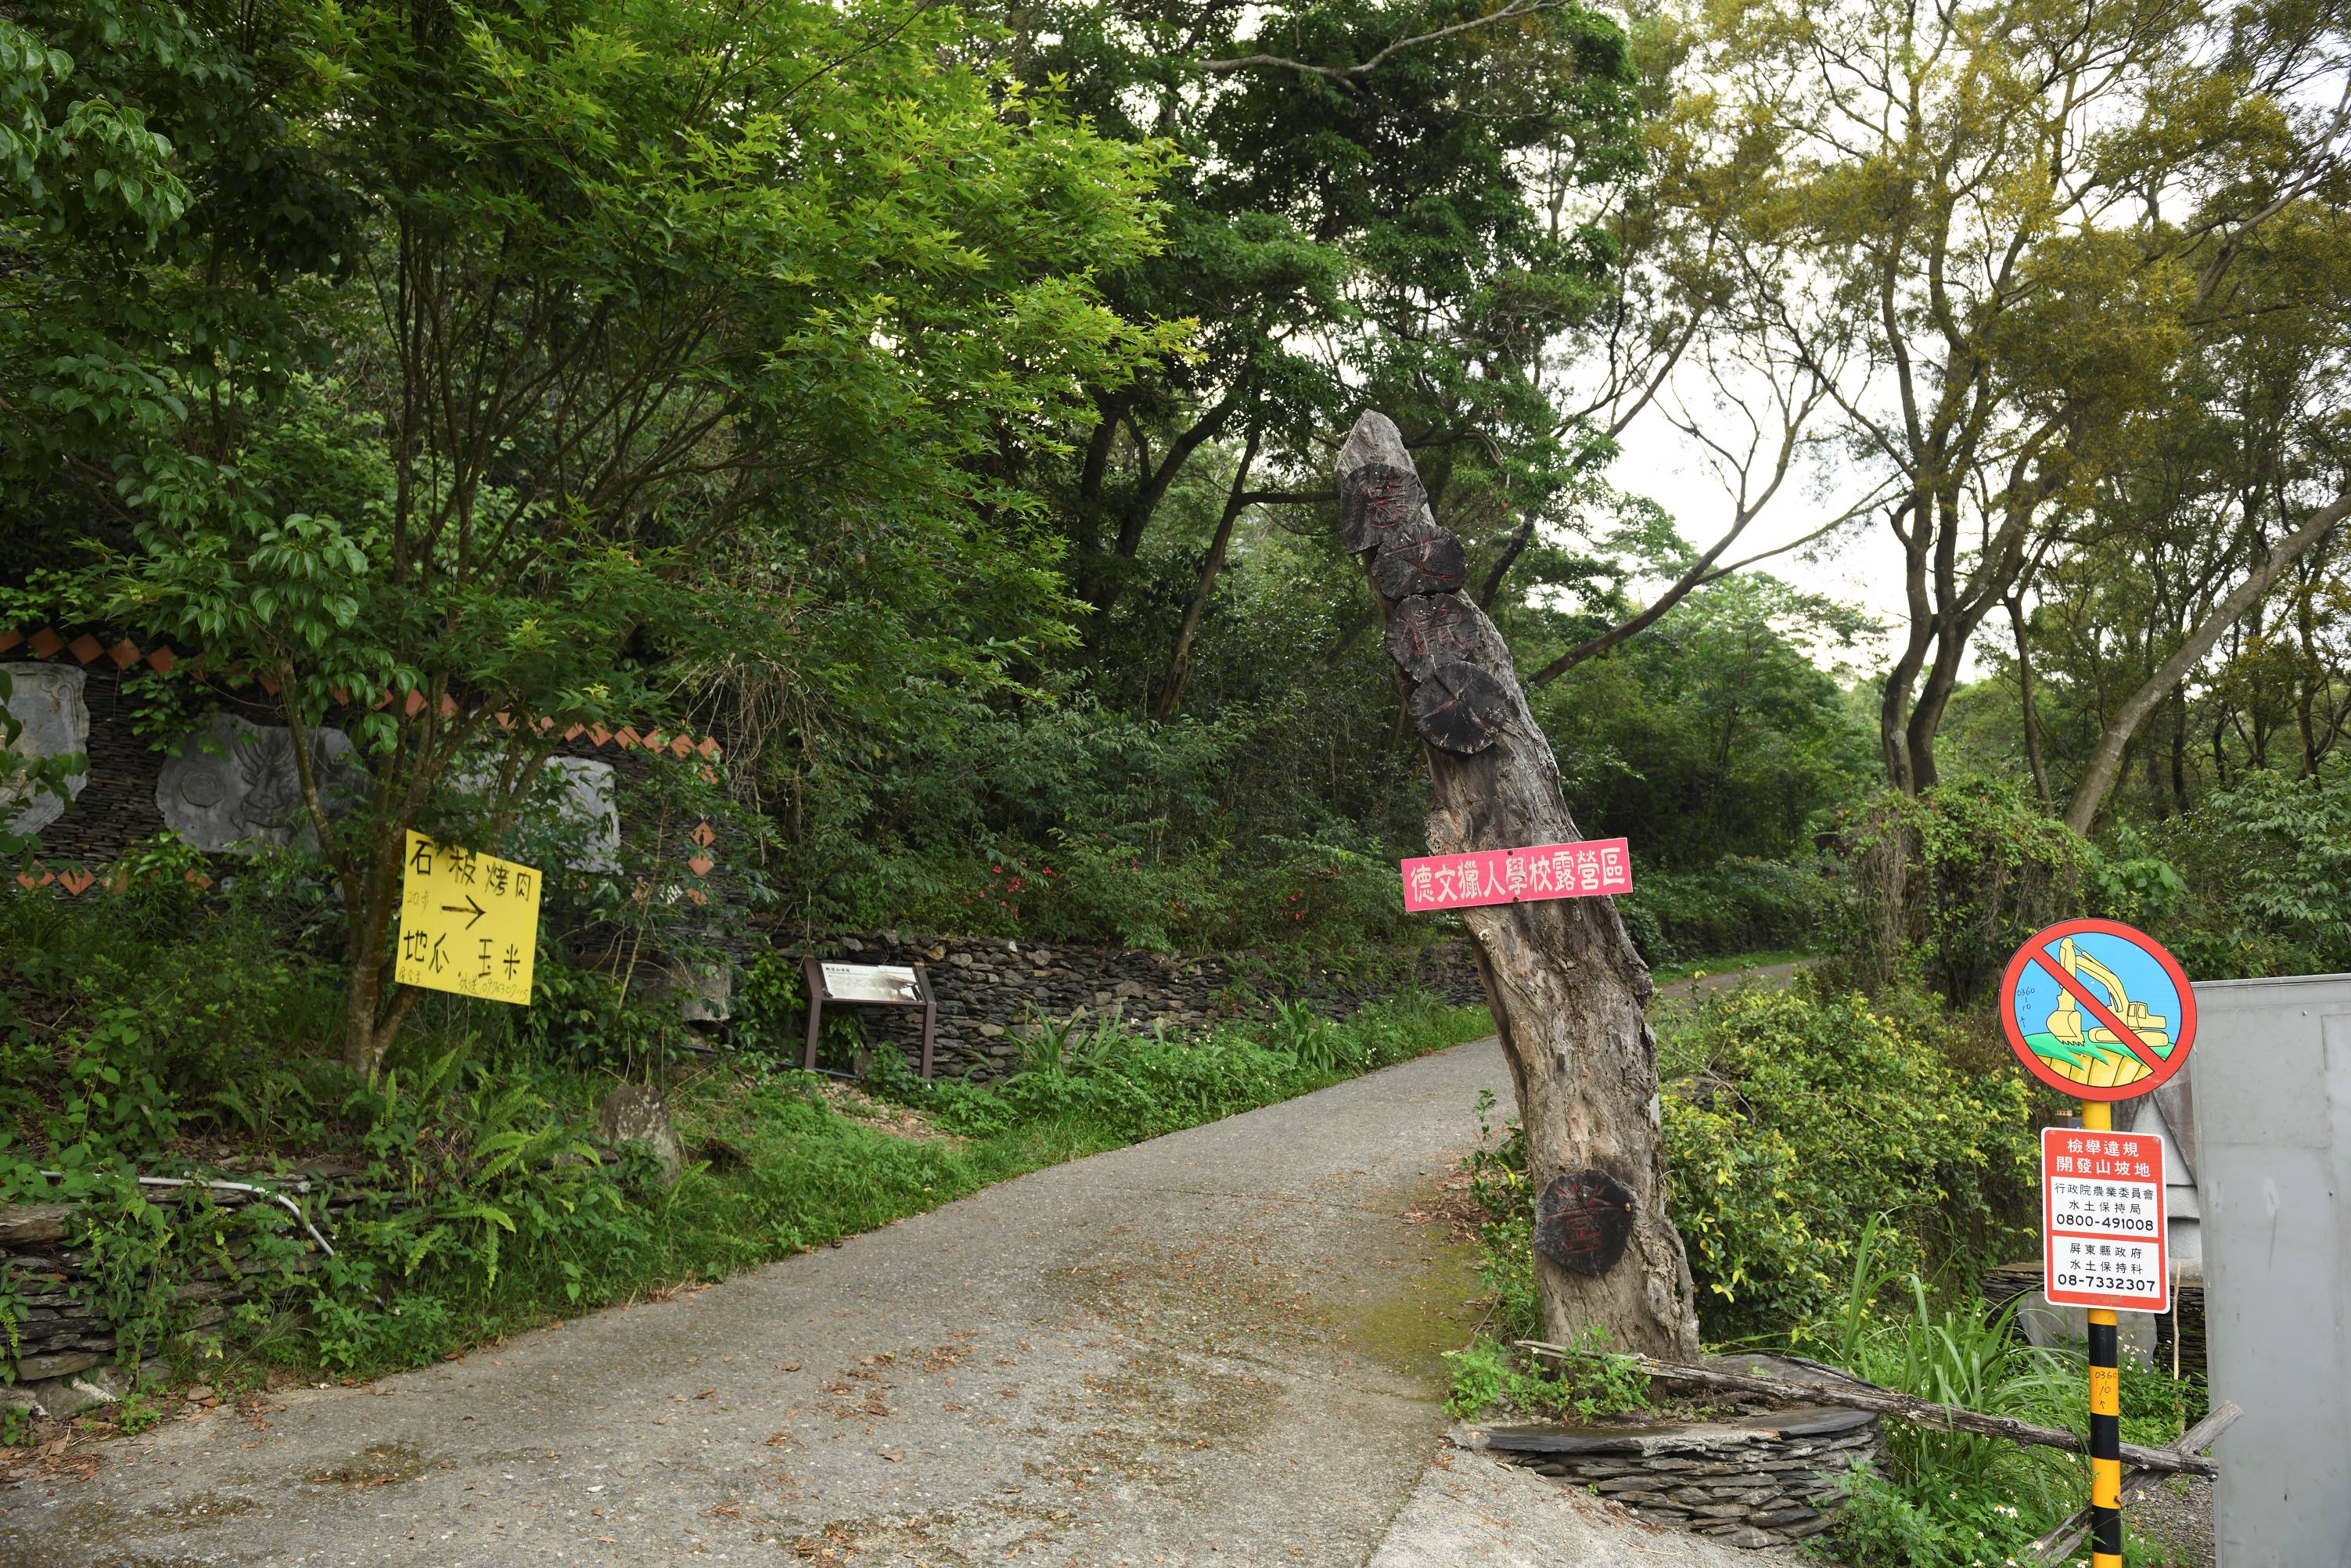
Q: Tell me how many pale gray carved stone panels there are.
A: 3